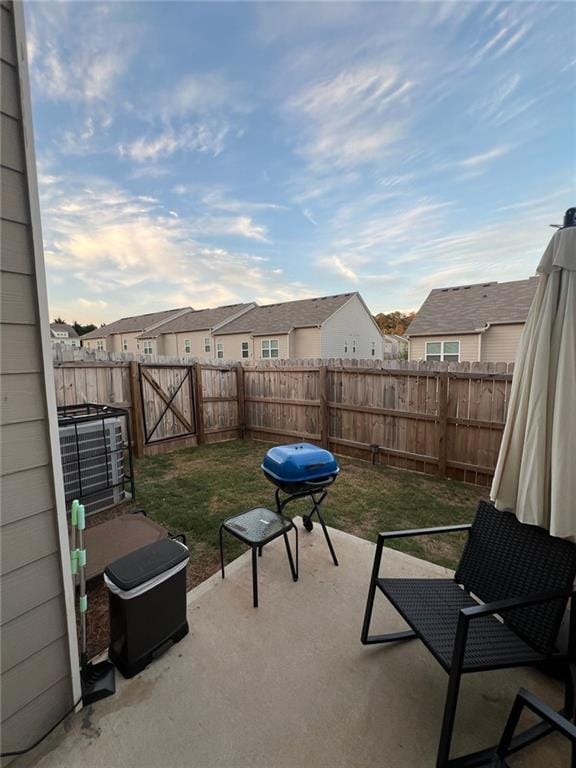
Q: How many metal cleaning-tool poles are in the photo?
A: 2